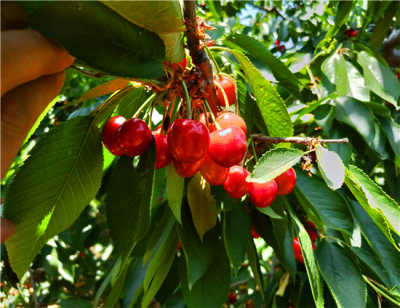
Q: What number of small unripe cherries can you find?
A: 0